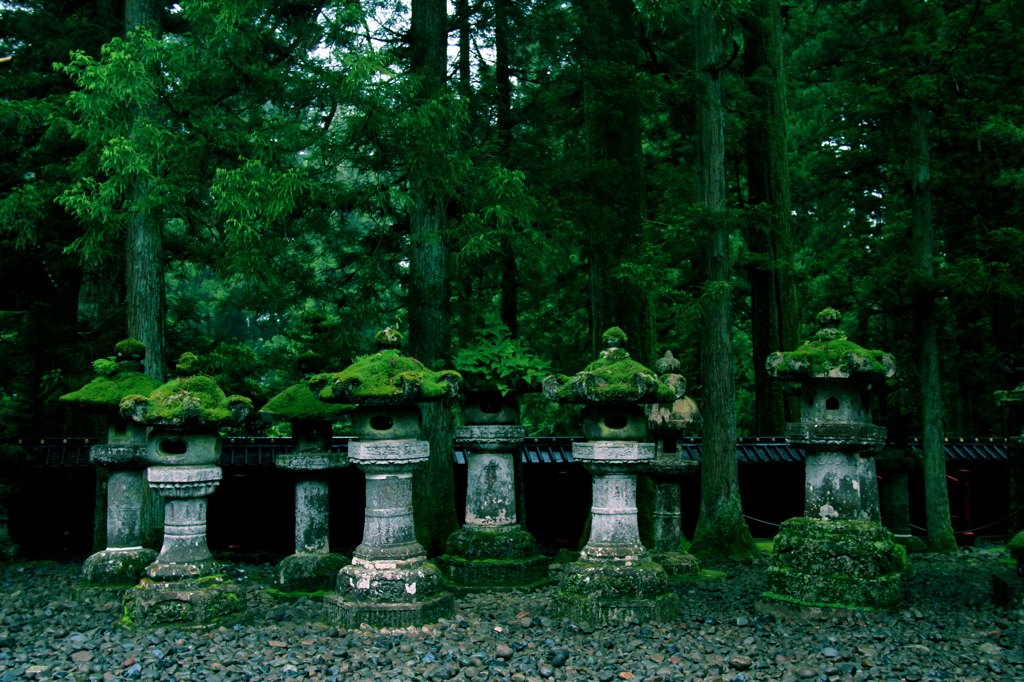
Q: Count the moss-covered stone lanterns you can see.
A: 8